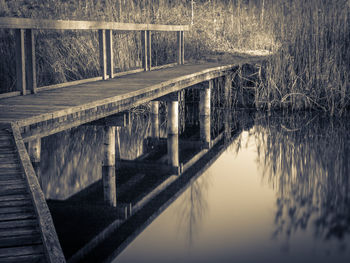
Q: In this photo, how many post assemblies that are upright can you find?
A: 4